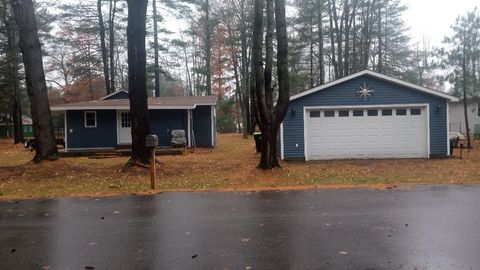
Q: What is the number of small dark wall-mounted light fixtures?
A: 2